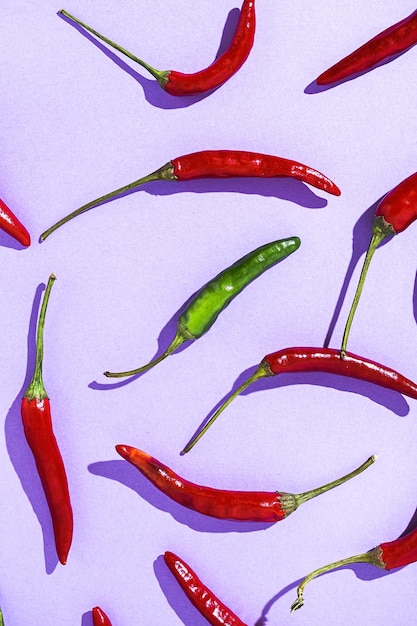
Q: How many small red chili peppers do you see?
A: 11